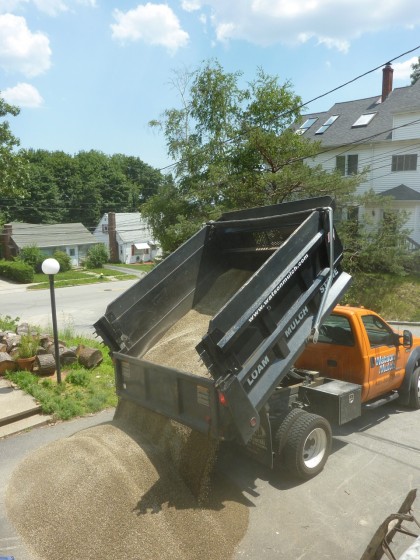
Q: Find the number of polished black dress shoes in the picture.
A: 0